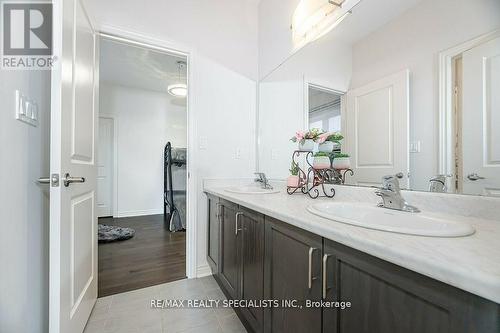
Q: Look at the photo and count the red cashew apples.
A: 0